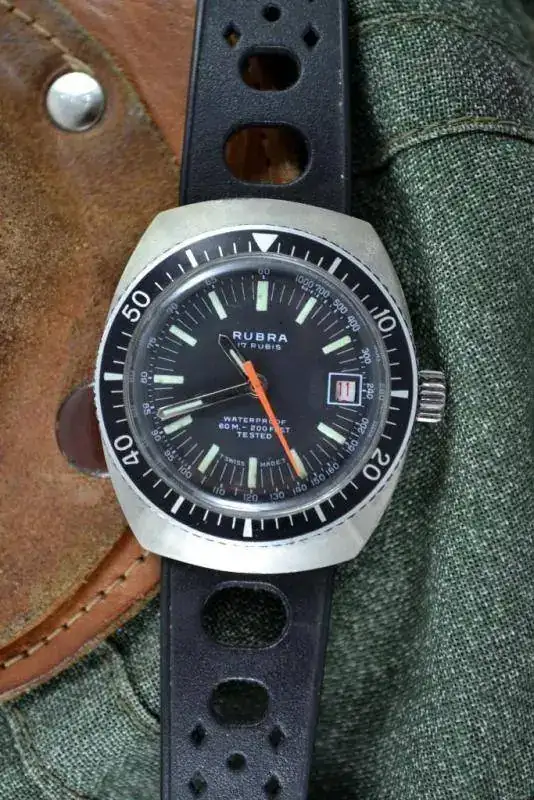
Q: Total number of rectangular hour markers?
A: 11